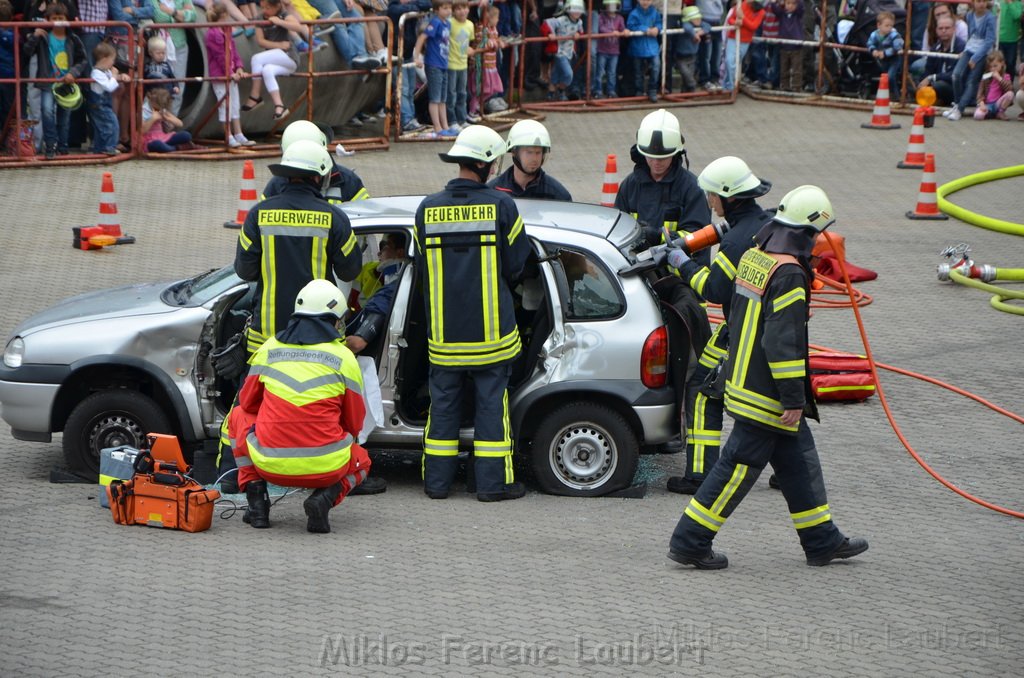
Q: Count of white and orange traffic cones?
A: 6